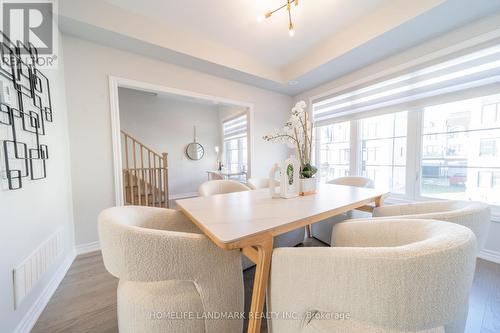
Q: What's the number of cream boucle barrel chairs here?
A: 6